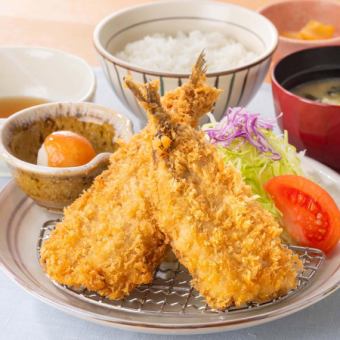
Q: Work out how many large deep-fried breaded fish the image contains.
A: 2